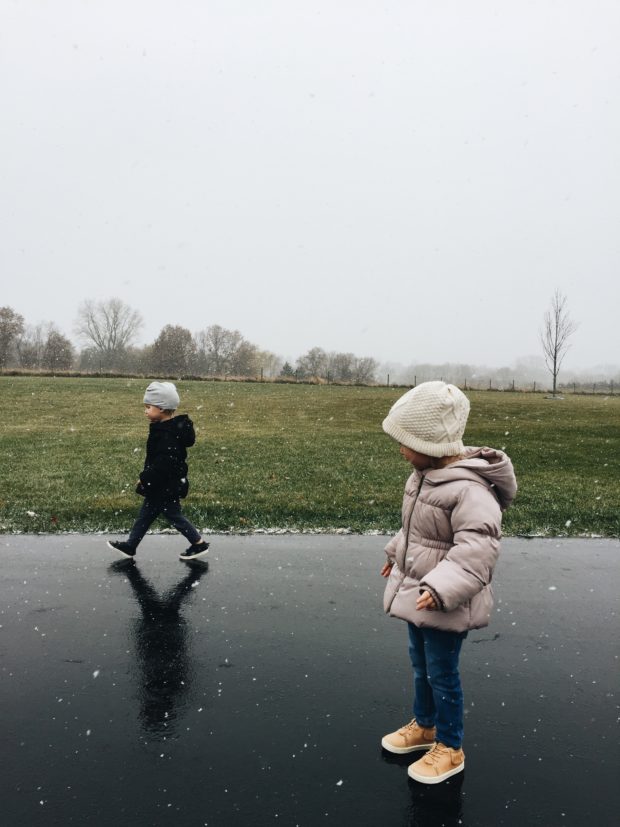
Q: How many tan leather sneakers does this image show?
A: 2